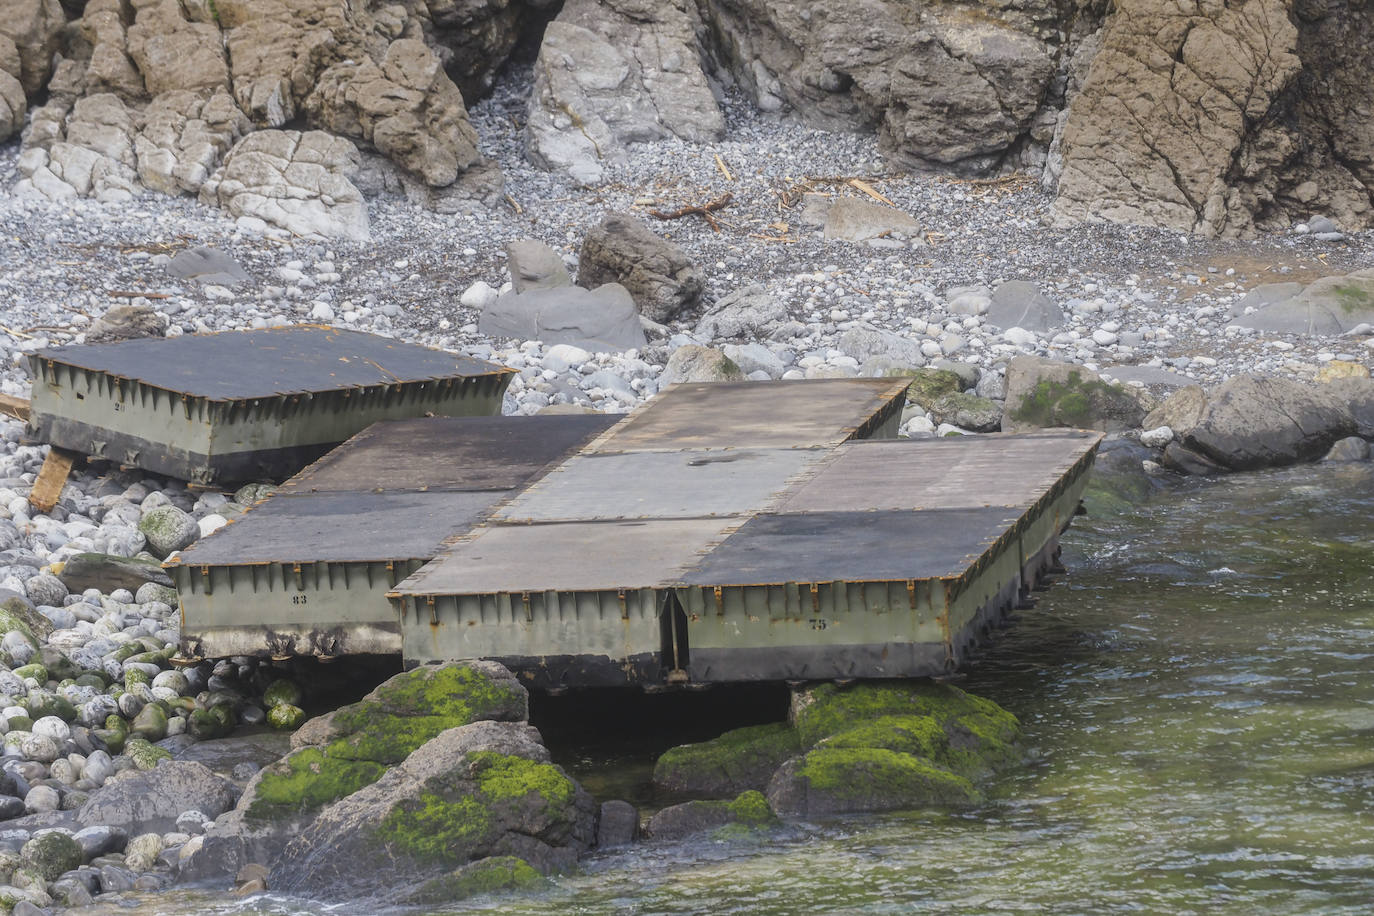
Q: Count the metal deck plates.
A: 8